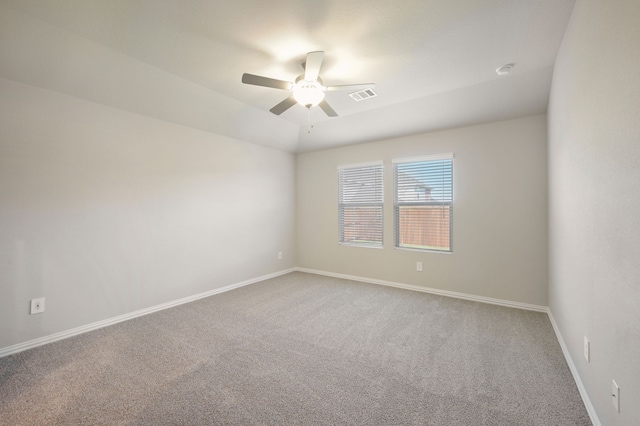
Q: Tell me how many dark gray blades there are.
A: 3